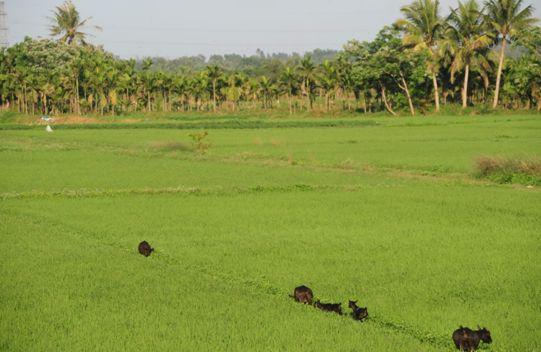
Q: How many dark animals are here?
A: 5